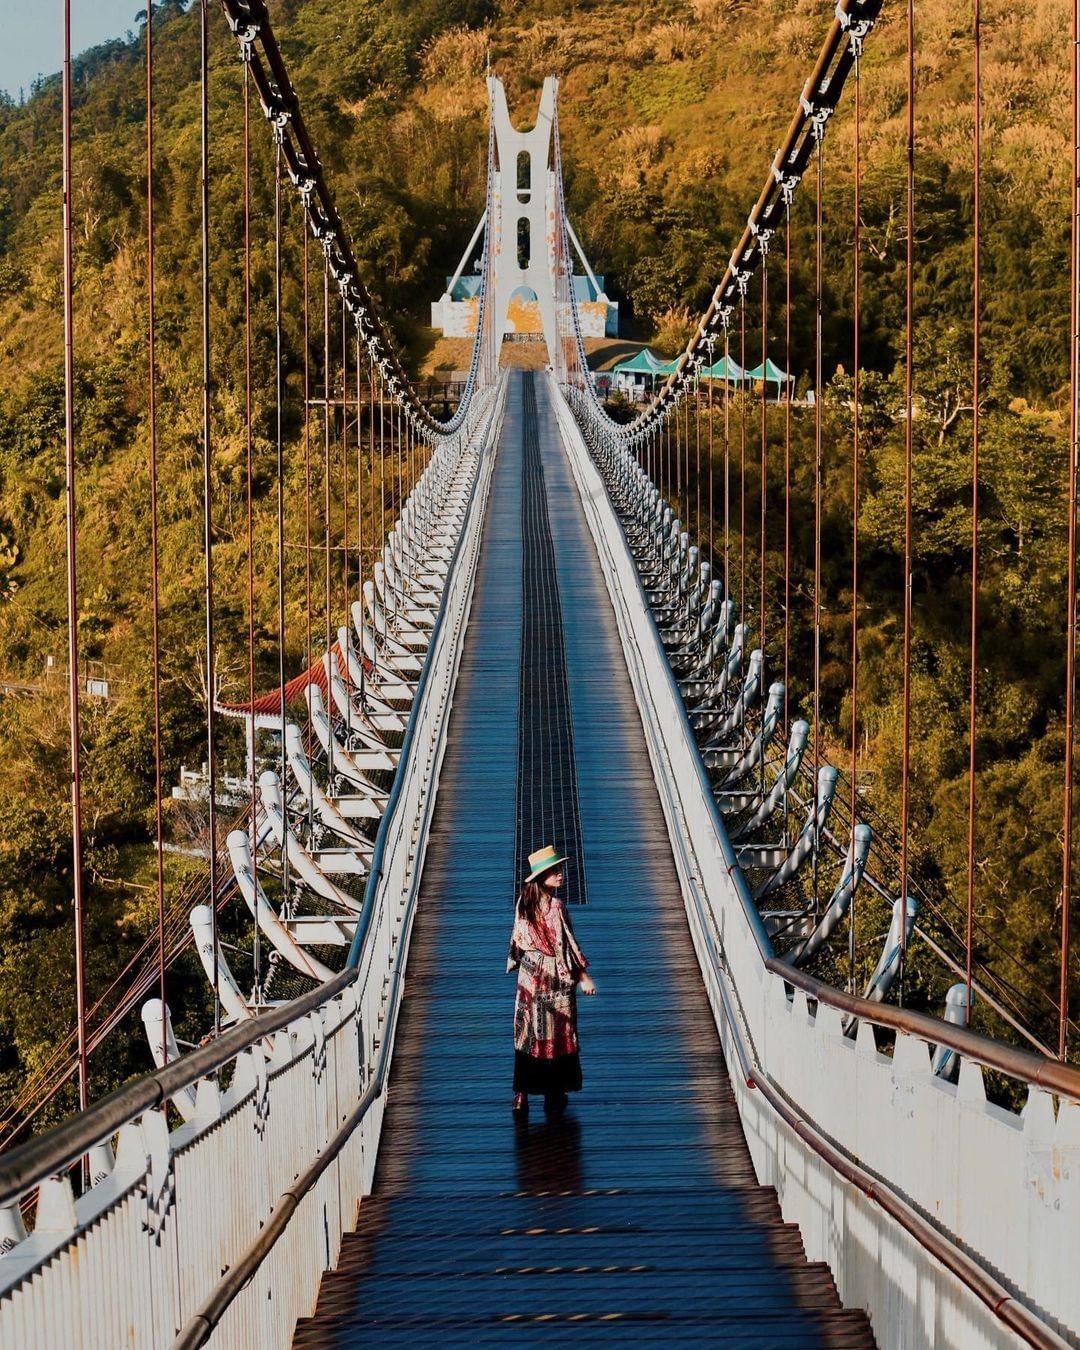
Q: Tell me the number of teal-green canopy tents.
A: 4